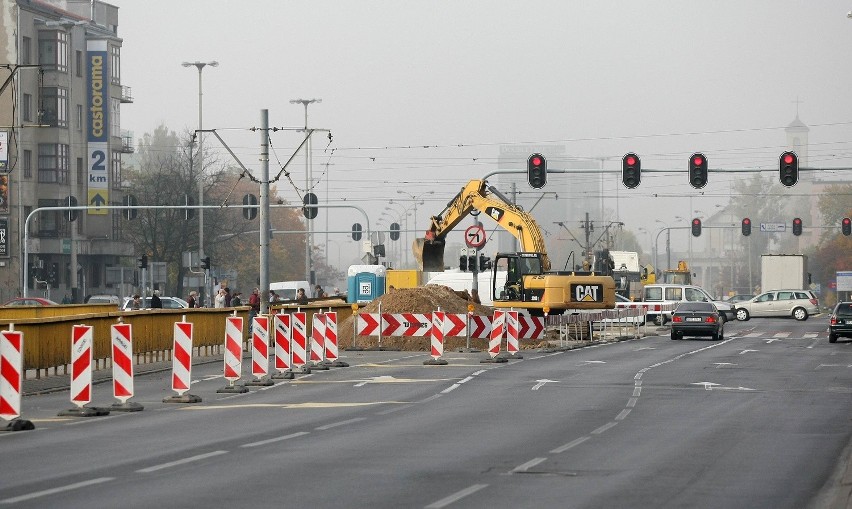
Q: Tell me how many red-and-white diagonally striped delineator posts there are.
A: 13